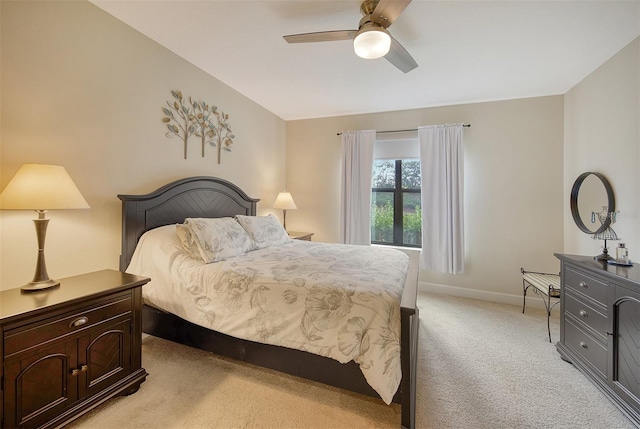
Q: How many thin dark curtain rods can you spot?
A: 1